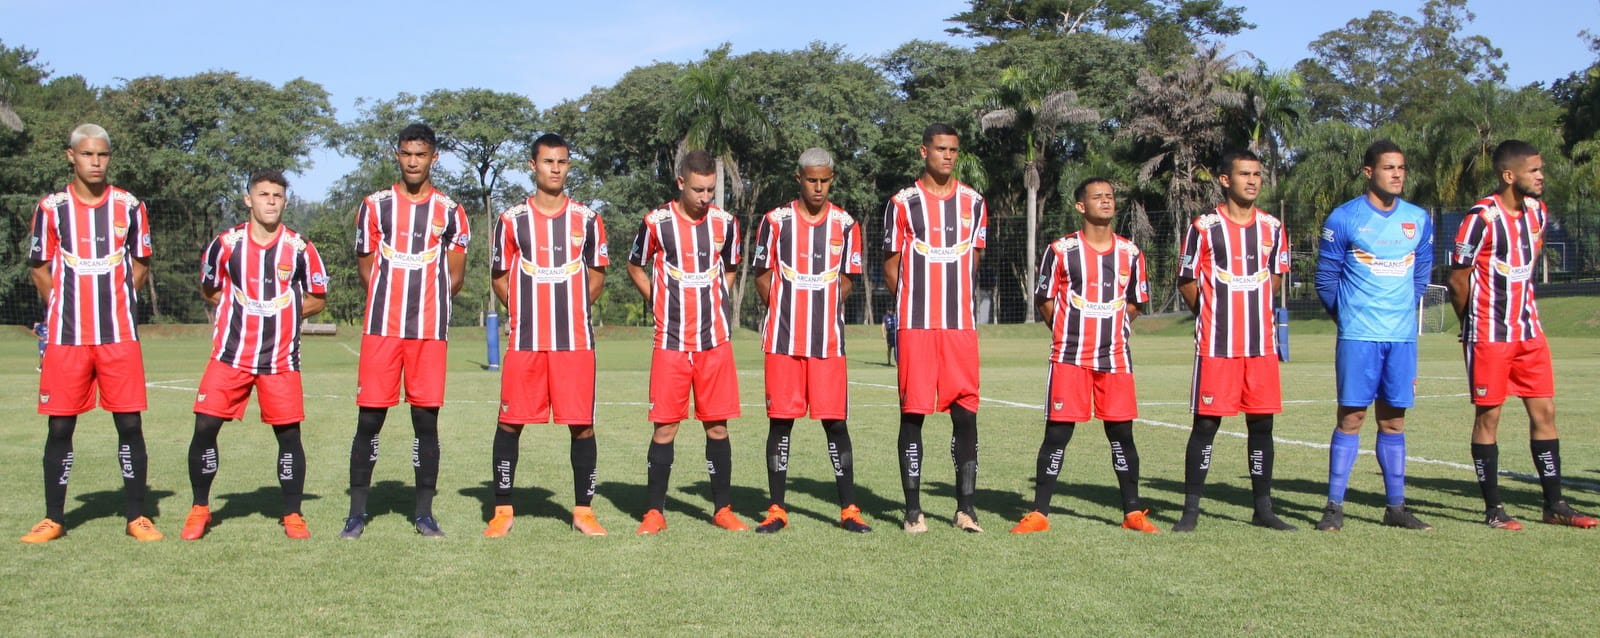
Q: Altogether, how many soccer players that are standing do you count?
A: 11